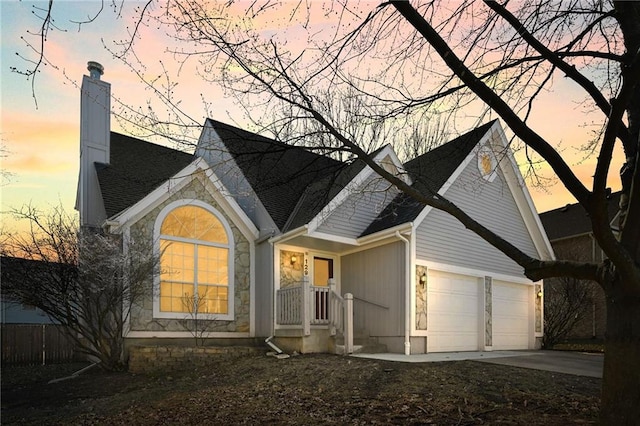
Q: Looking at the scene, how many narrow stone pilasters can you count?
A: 3